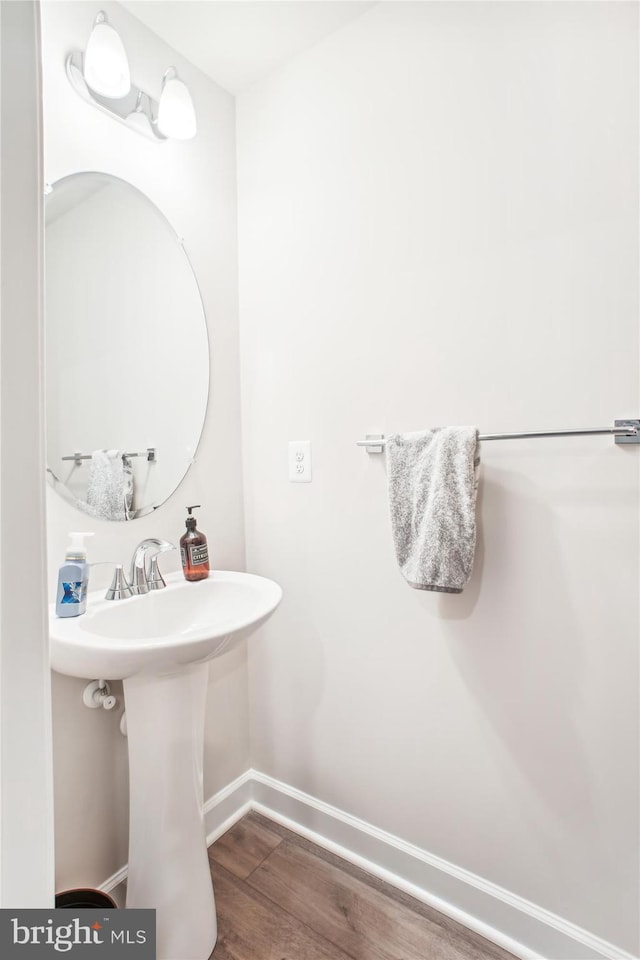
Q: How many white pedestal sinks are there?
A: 1